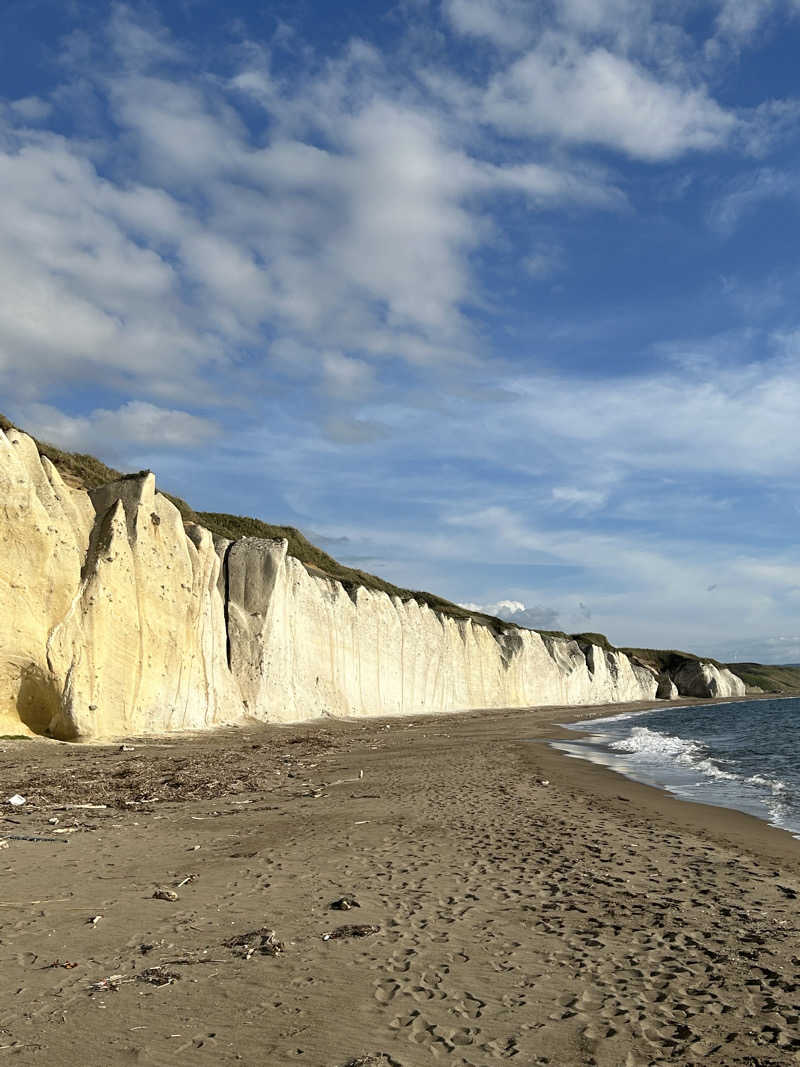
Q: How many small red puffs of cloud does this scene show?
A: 0